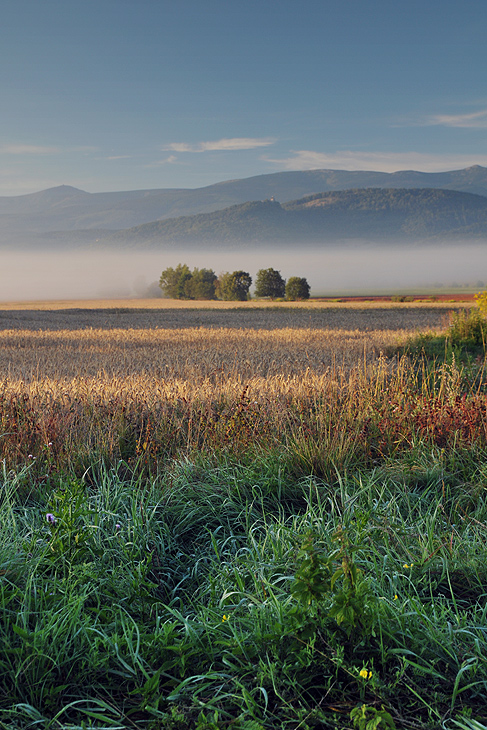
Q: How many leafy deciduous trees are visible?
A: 5